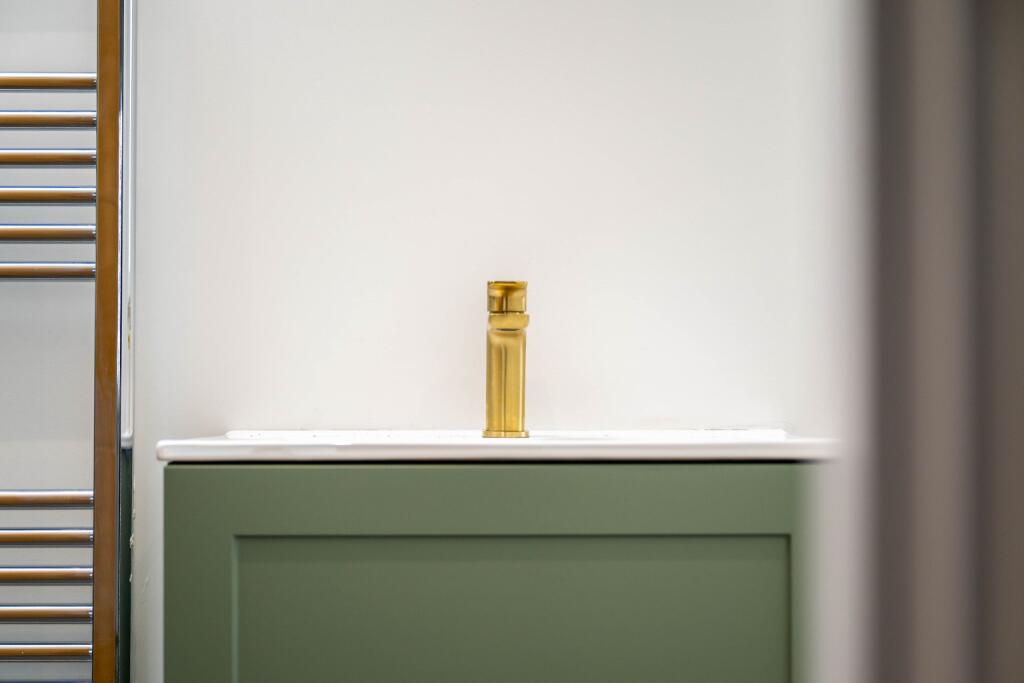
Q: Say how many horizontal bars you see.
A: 11